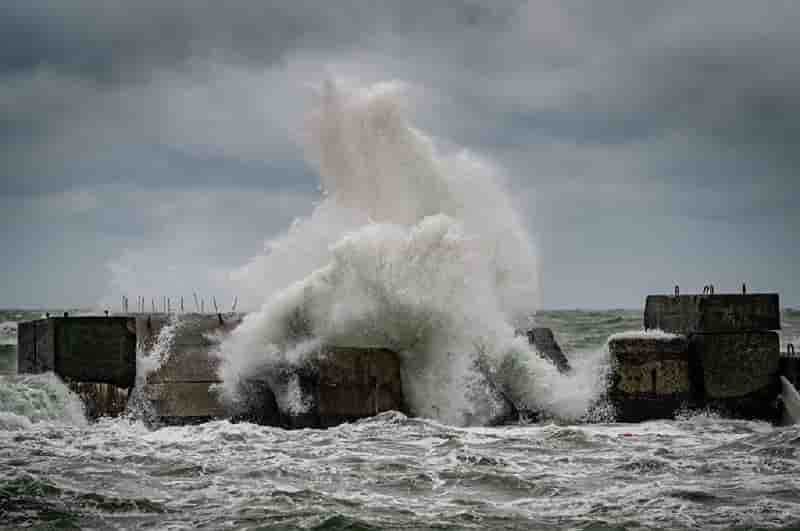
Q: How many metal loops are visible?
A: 5